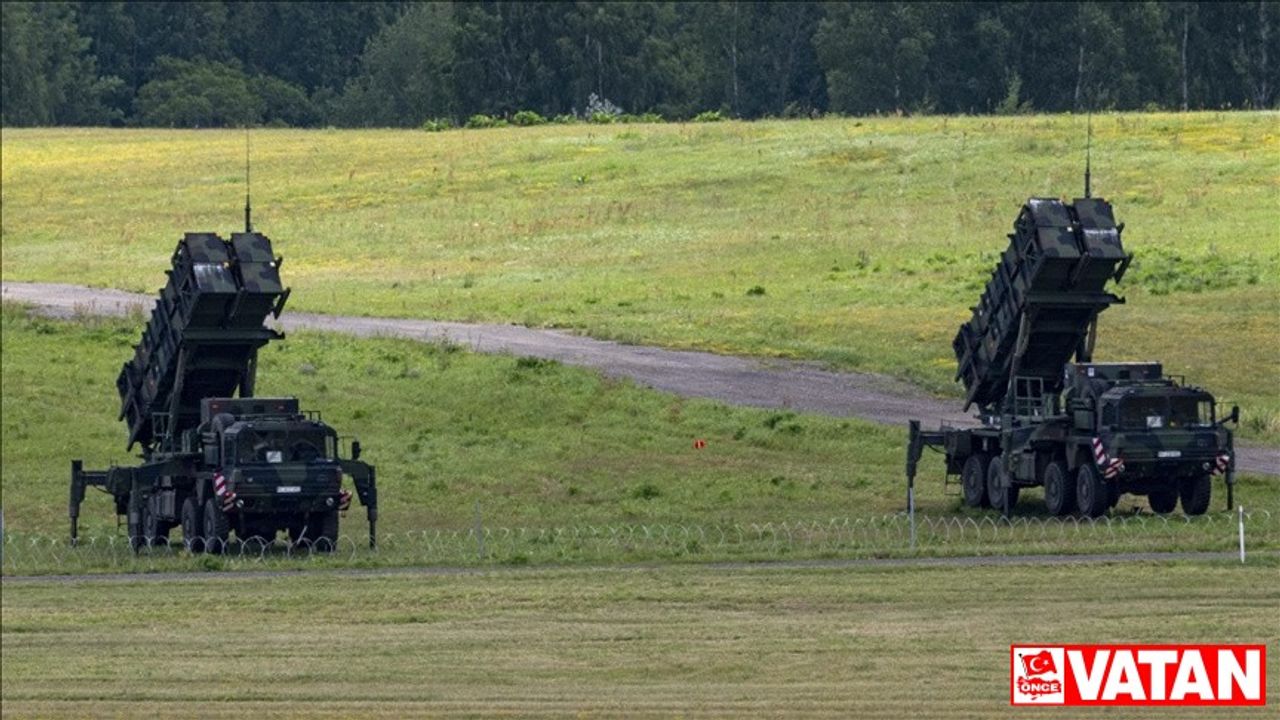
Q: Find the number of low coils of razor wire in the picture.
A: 1